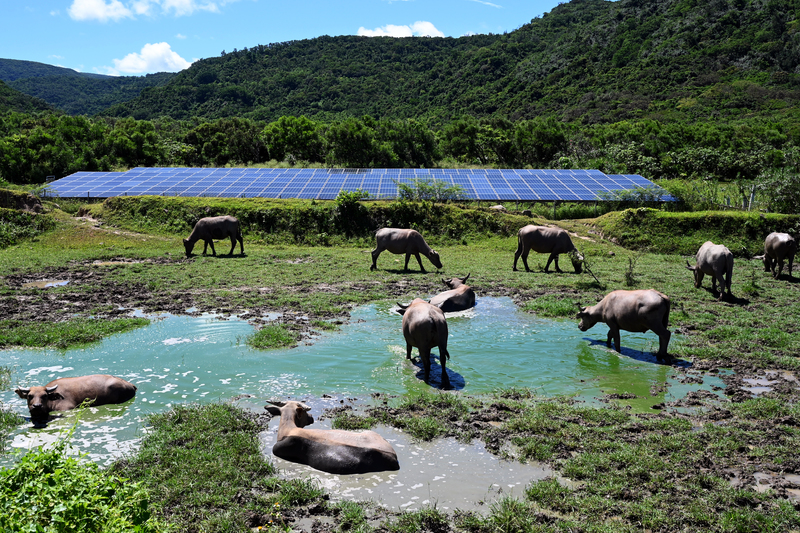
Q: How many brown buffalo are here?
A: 10